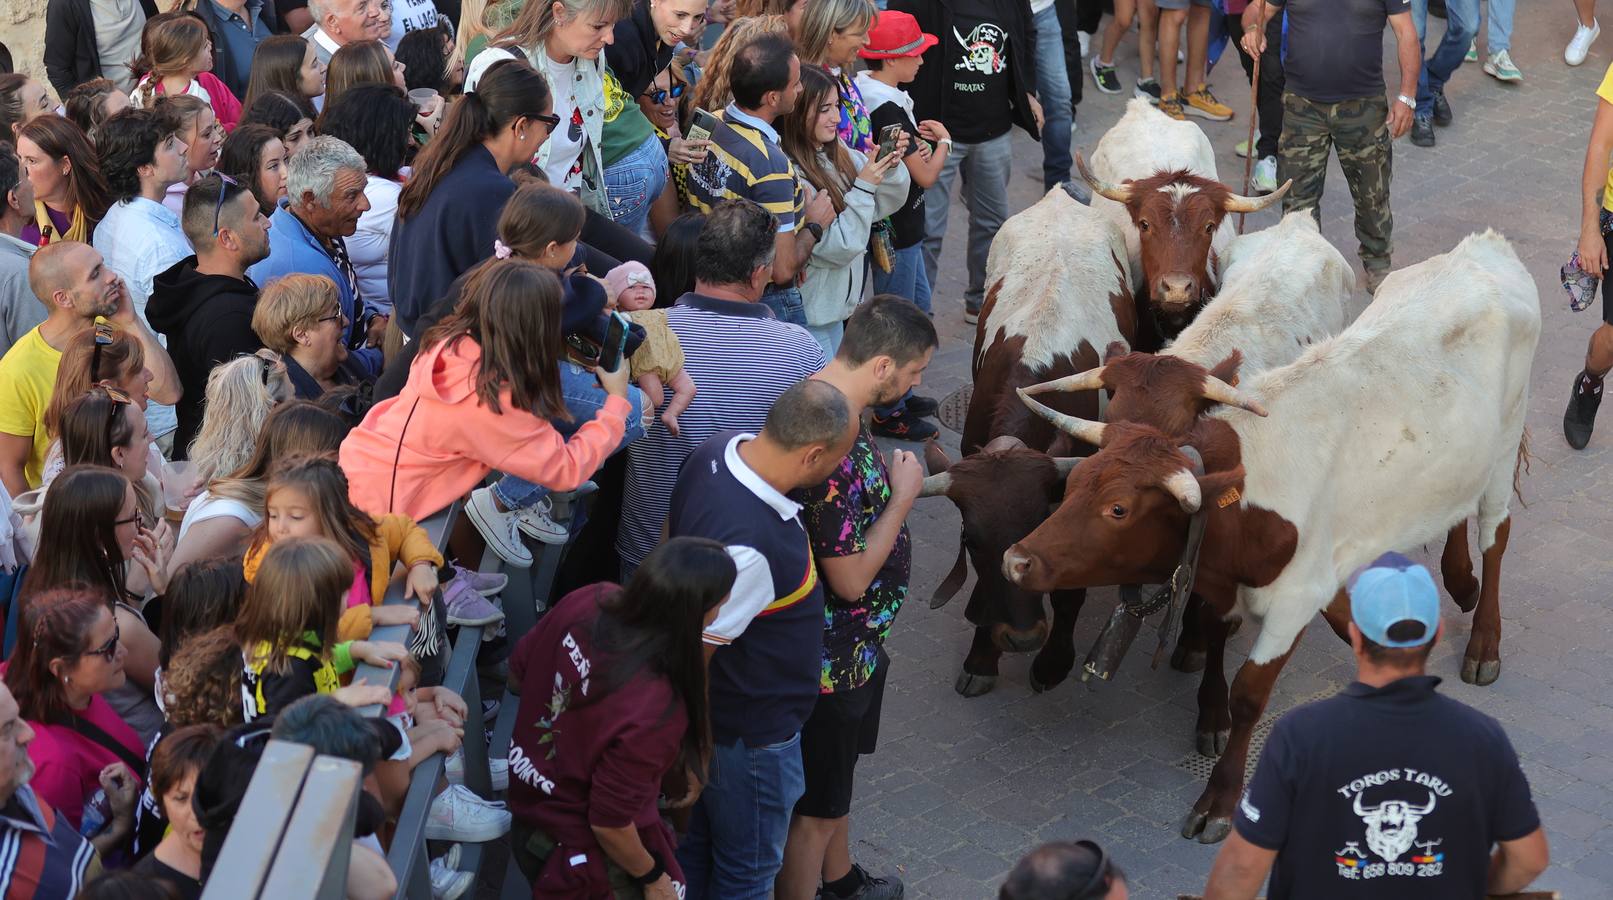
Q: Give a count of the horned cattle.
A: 4